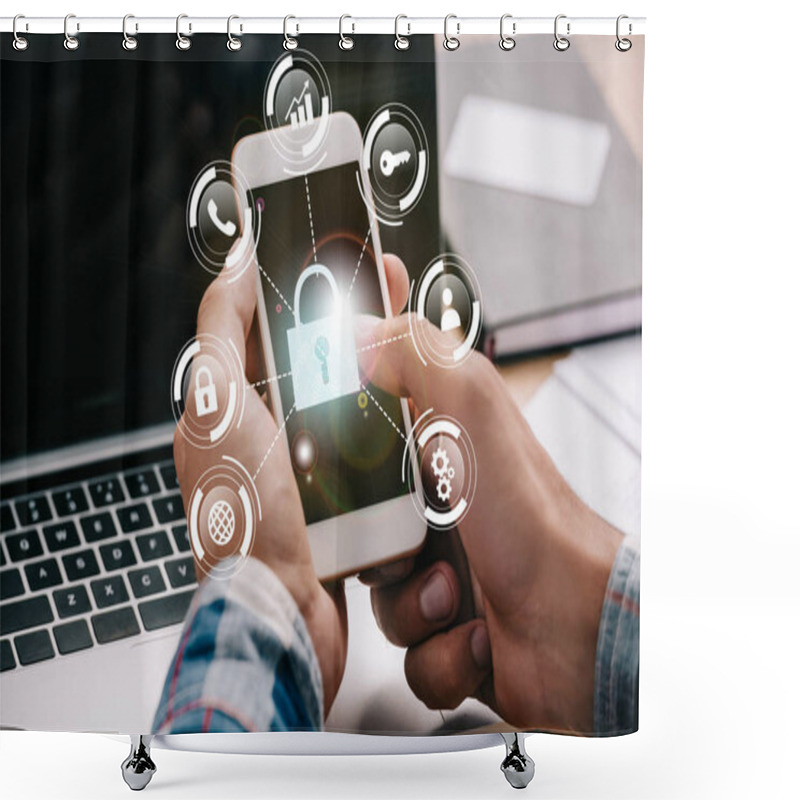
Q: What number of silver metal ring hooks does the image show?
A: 12